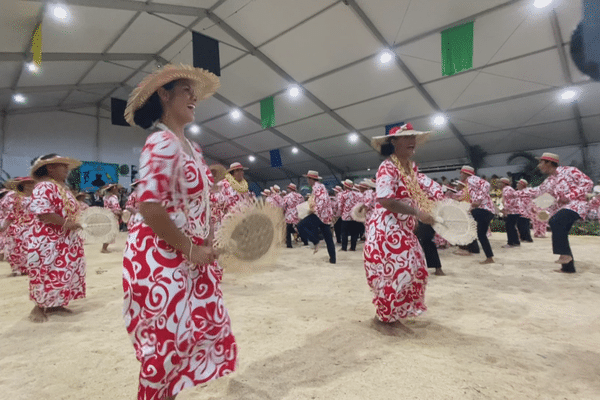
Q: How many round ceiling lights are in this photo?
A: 13